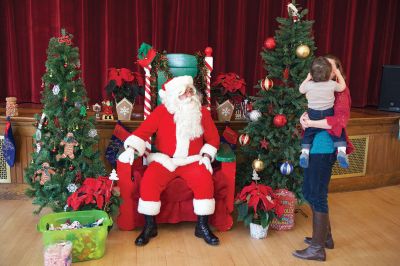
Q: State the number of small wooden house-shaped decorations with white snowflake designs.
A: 2